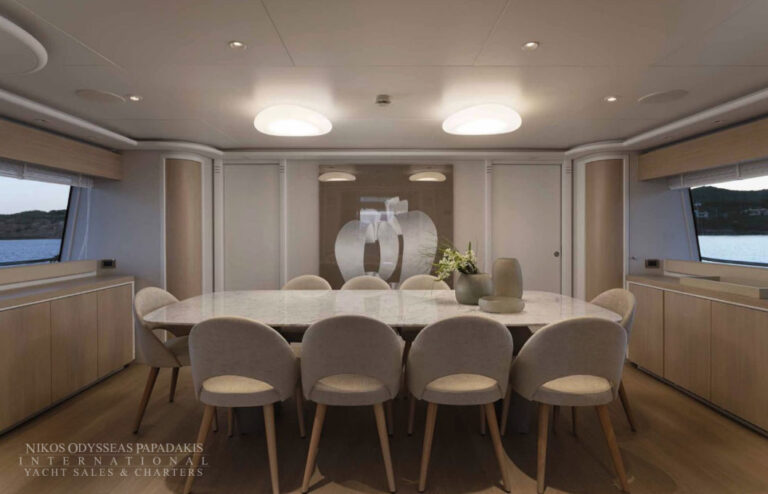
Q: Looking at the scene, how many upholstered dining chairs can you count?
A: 9